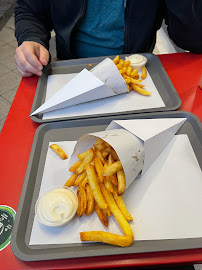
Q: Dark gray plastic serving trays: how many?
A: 2